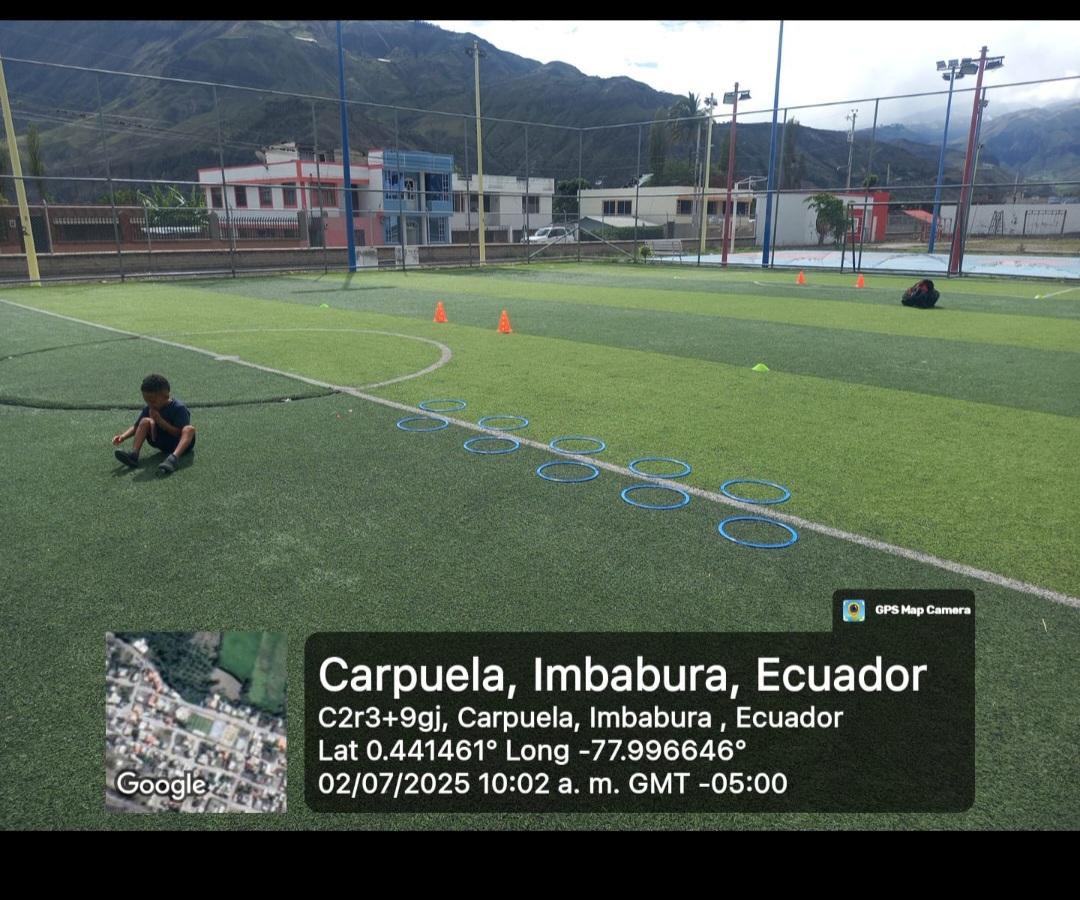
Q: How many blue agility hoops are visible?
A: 10